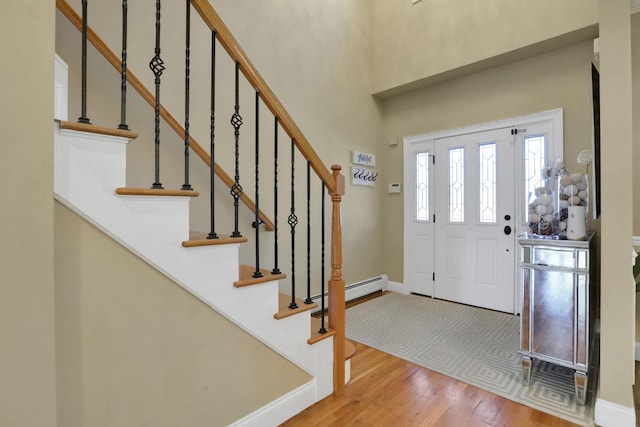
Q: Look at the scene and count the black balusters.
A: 11